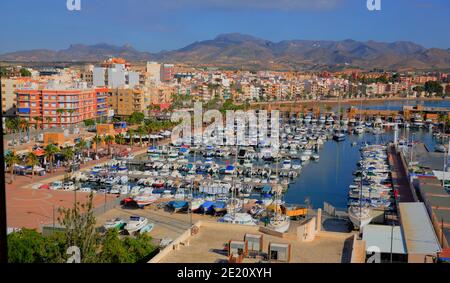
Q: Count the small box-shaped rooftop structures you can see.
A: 3